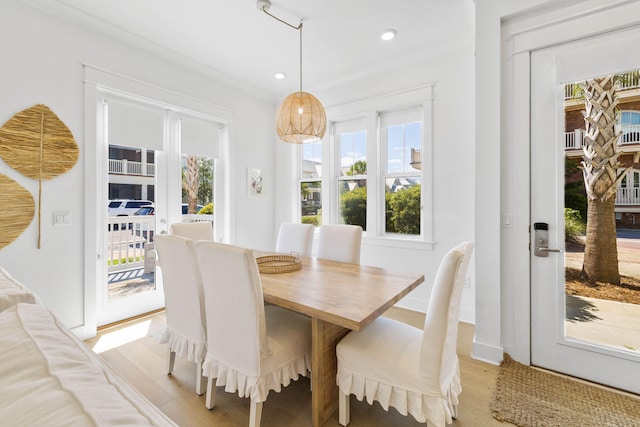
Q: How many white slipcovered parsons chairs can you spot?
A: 6